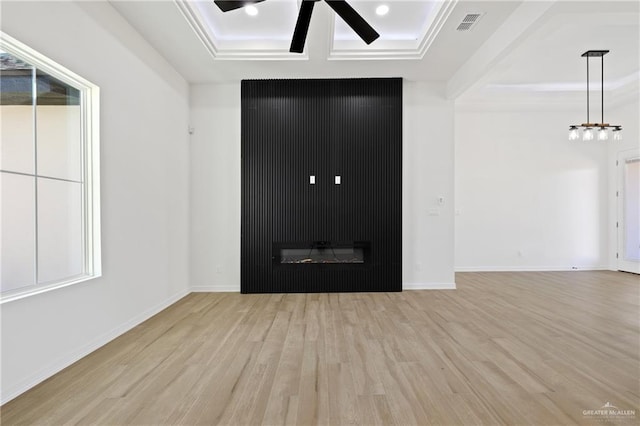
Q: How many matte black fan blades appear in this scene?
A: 3